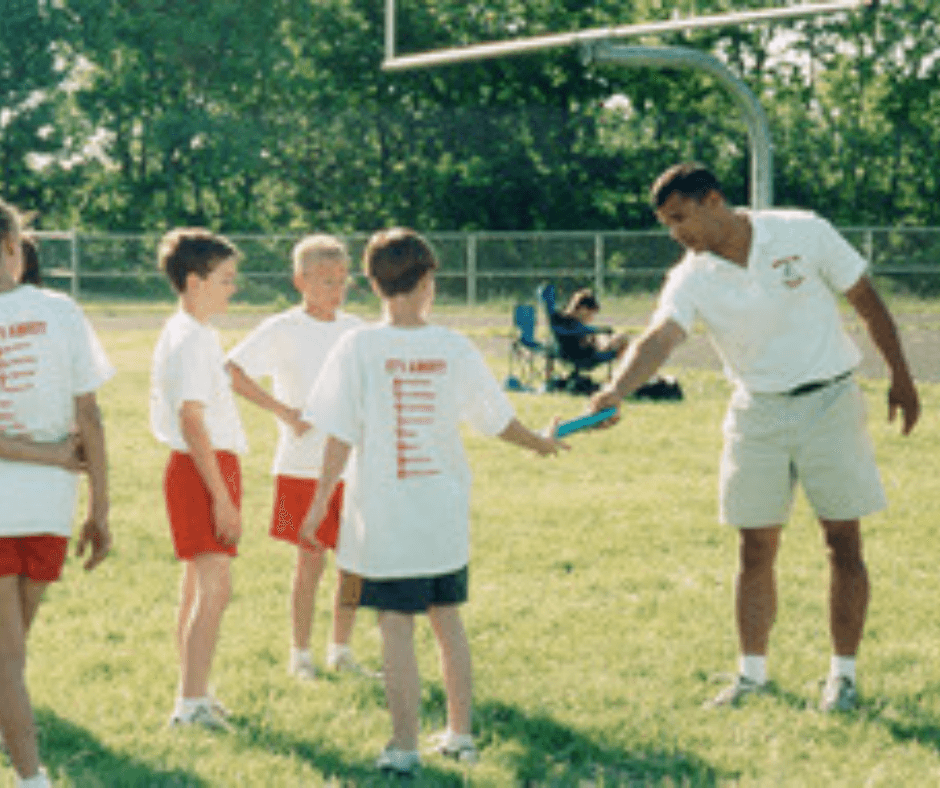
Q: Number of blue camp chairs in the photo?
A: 2